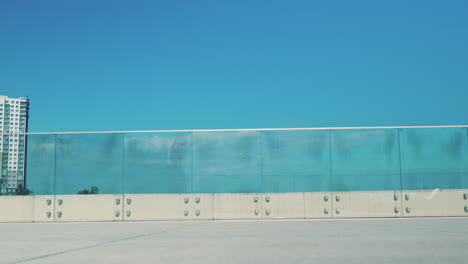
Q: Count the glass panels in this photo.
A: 7